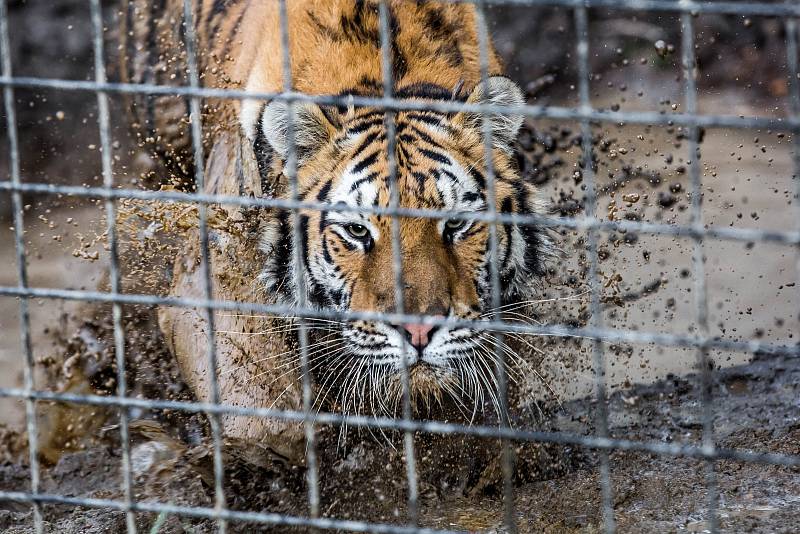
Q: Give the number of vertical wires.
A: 9